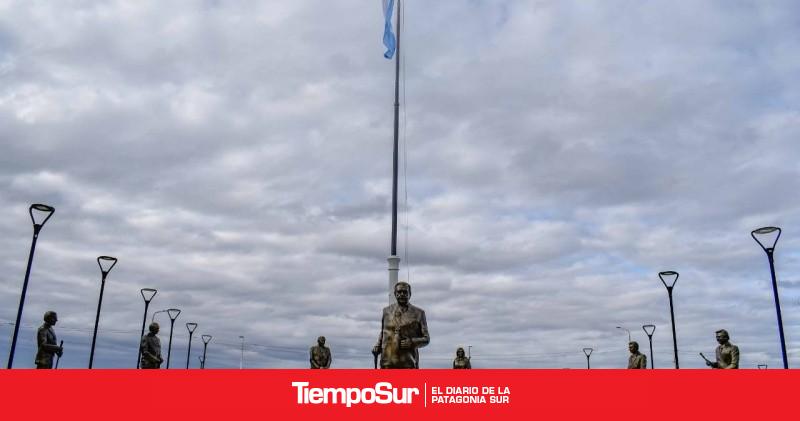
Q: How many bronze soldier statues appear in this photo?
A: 7